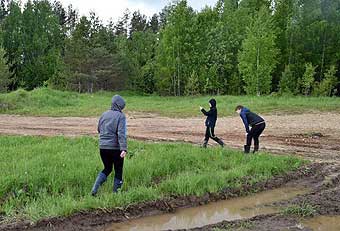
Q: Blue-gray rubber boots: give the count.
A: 2